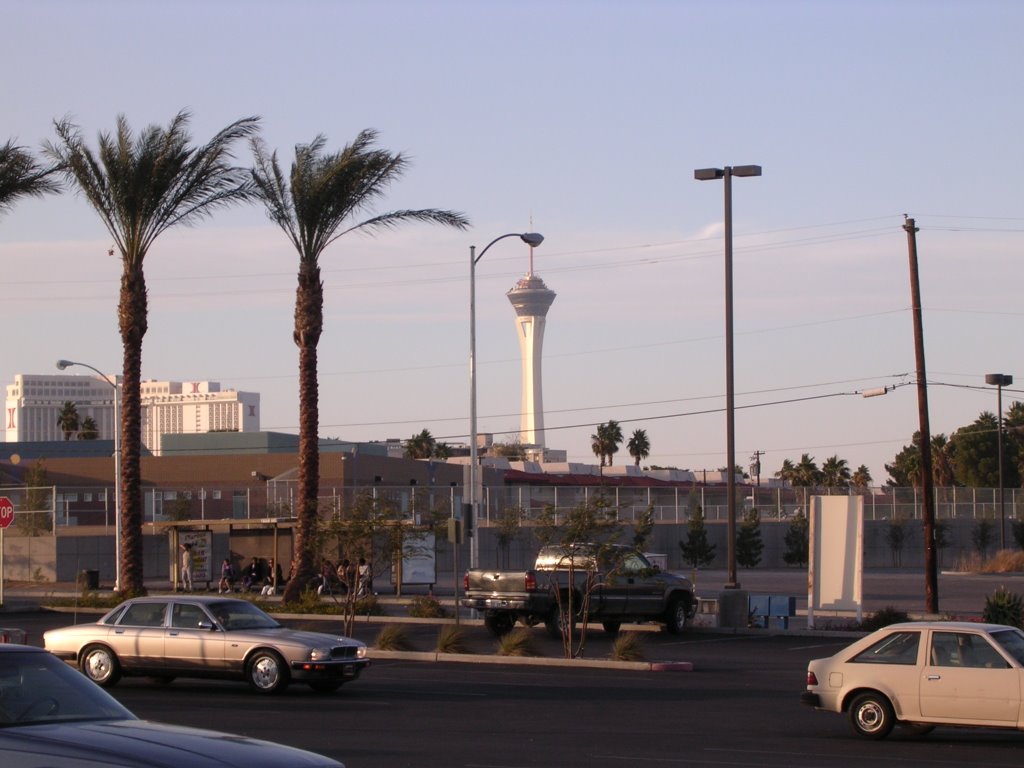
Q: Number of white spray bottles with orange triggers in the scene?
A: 0